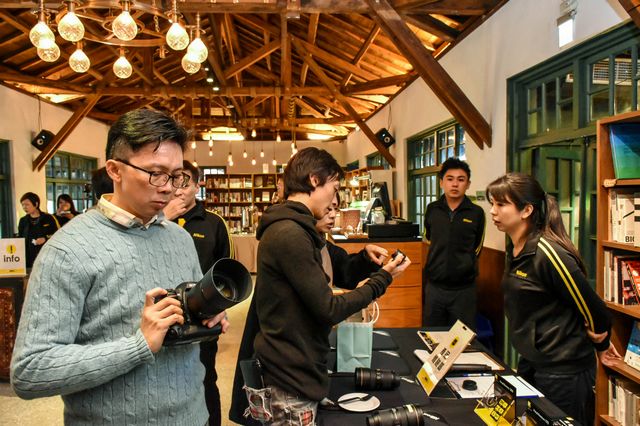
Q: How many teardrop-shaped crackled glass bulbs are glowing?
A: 9